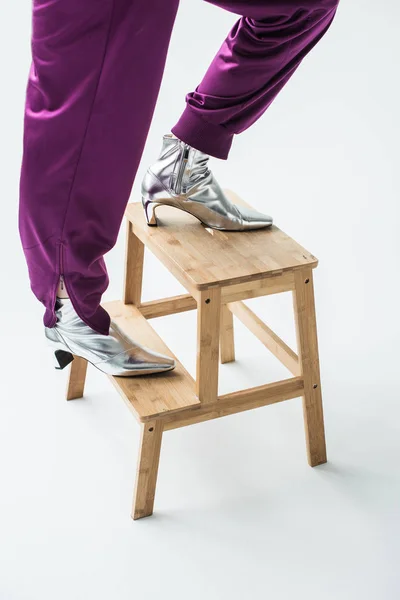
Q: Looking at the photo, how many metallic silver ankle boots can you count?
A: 2